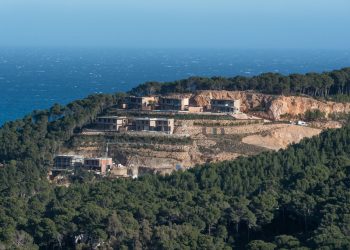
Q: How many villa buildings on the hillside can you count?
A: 7